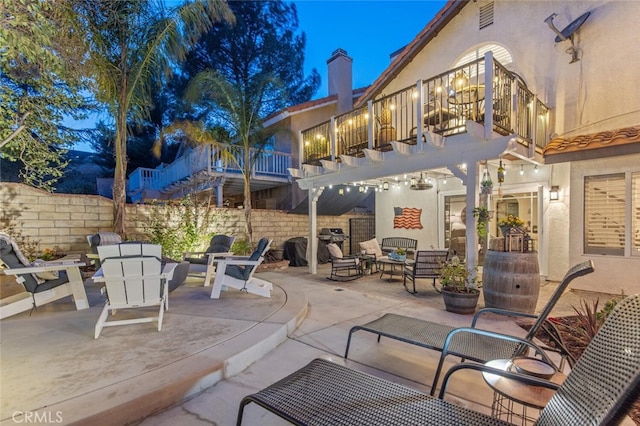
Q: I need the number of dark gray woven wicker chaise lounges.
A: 2